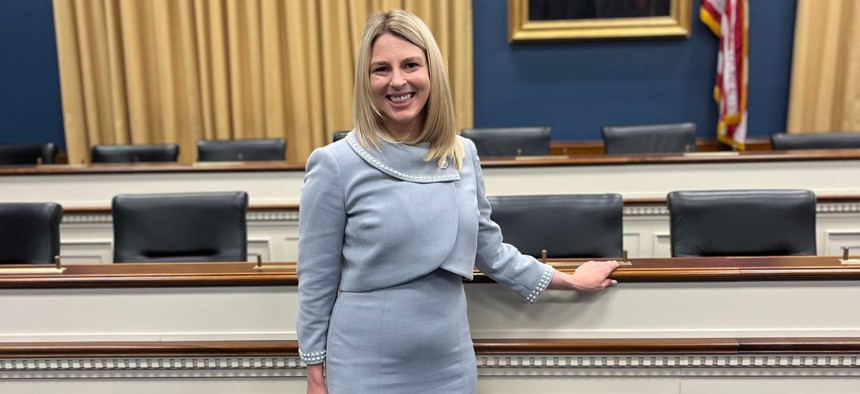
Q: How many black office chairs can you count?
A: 11